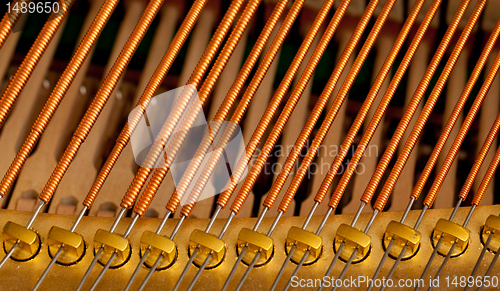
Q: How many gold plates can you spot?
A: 11